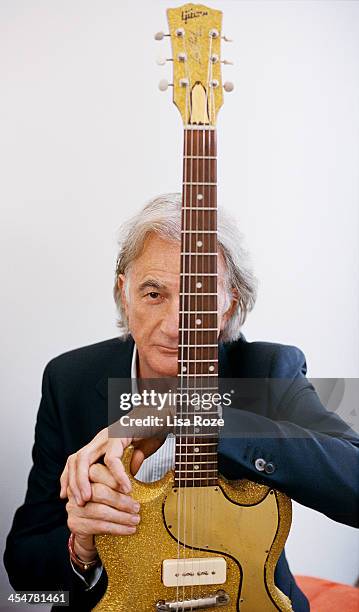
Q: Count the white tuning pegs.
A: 6